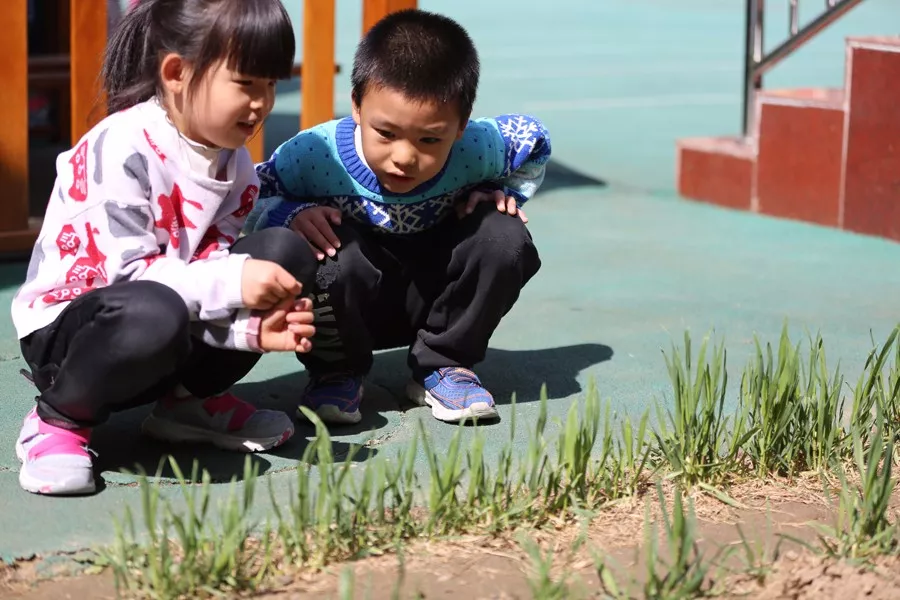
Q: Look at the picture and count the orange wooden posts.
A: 5